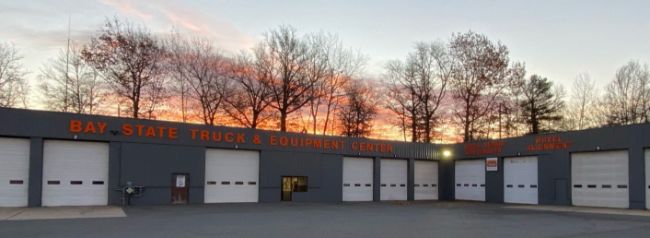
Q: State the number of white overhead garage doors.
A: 10